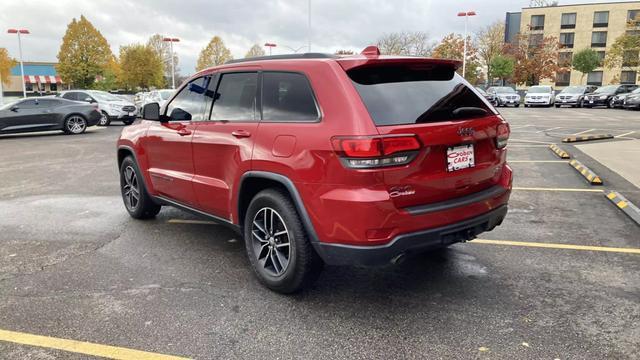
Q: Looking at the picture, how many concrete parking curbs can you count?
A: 4